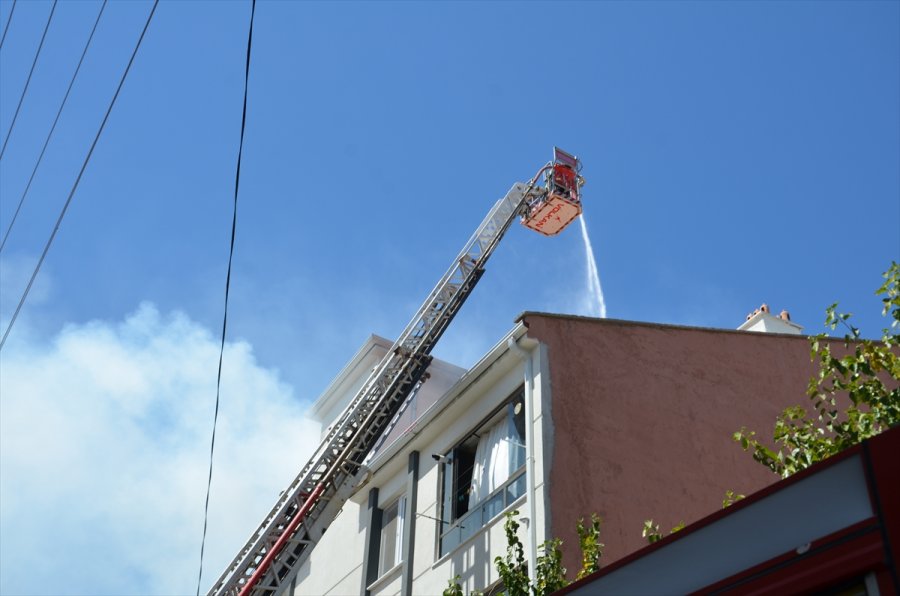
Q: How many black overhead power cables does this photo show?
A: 5